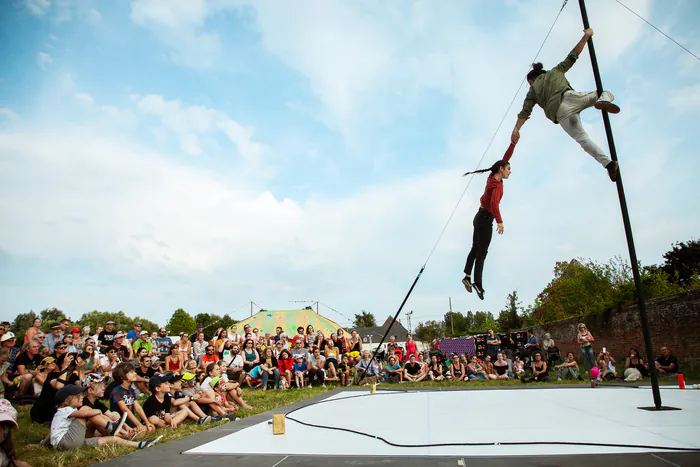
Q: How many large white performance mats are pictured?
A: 1